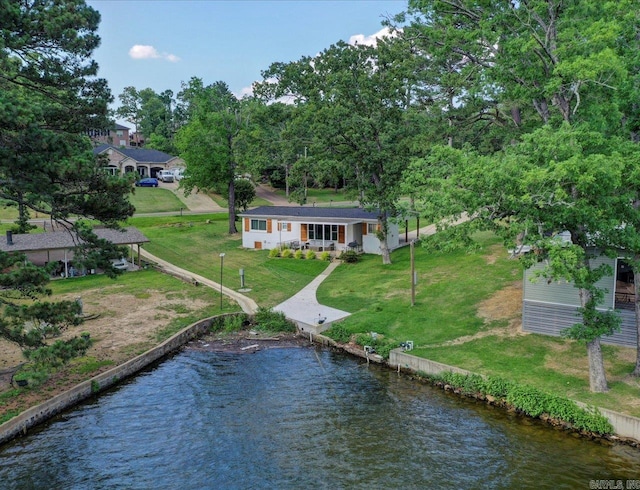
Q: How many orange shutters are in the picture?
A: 8